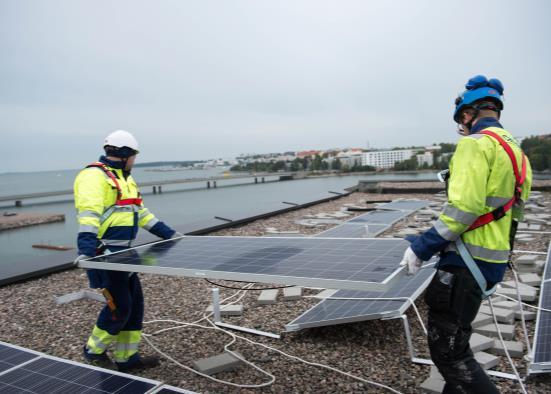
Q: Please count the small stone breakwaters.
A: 1